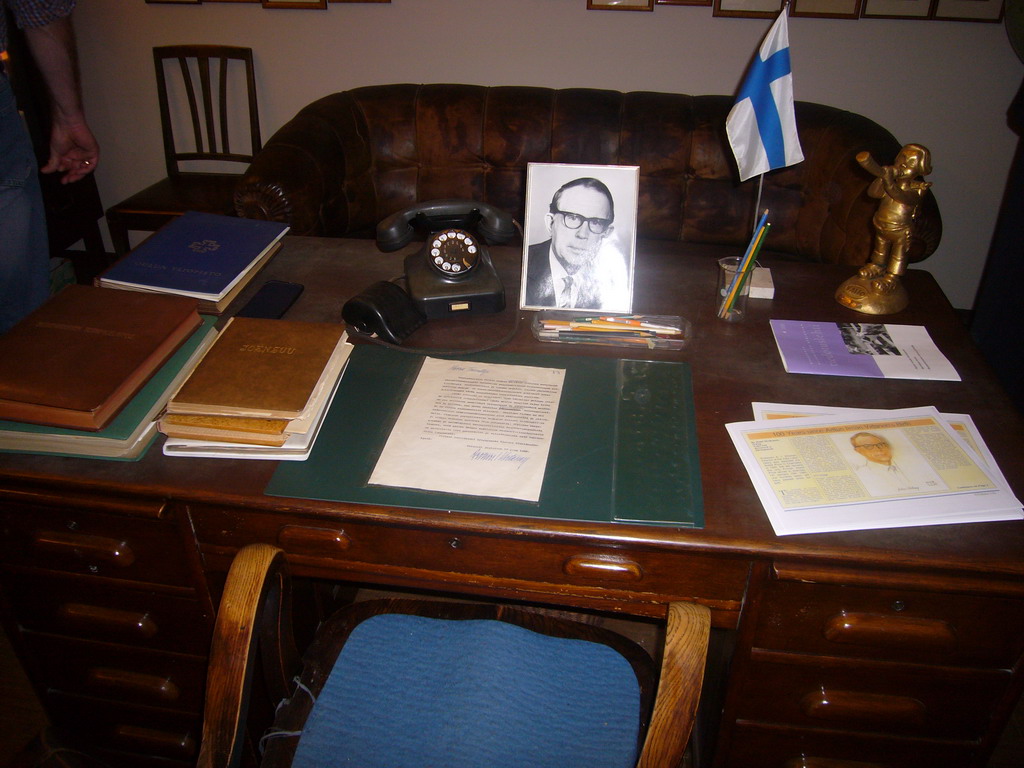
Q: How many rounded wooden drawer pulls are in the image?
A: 9